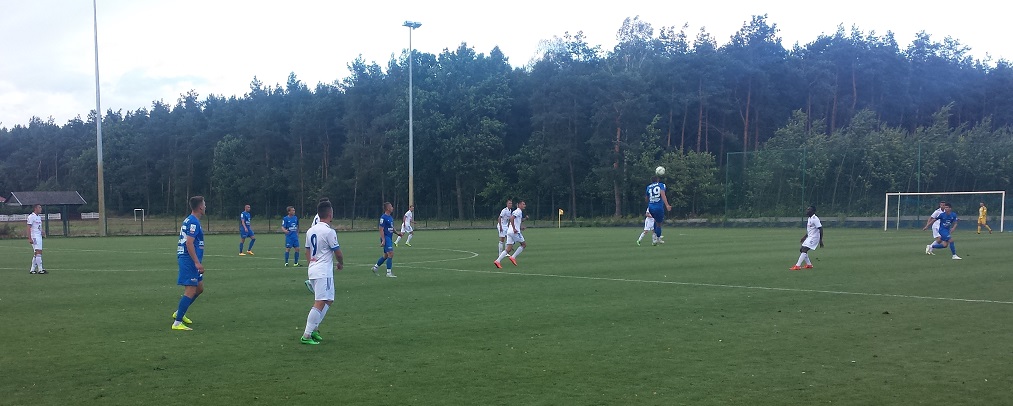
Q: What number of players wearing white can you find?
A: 9